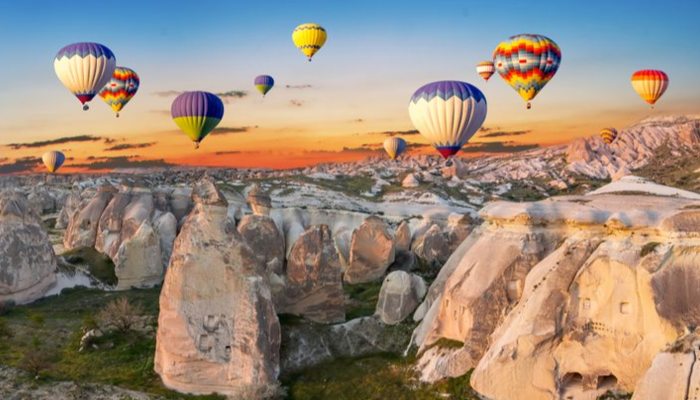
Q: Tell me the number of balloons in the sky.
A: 12